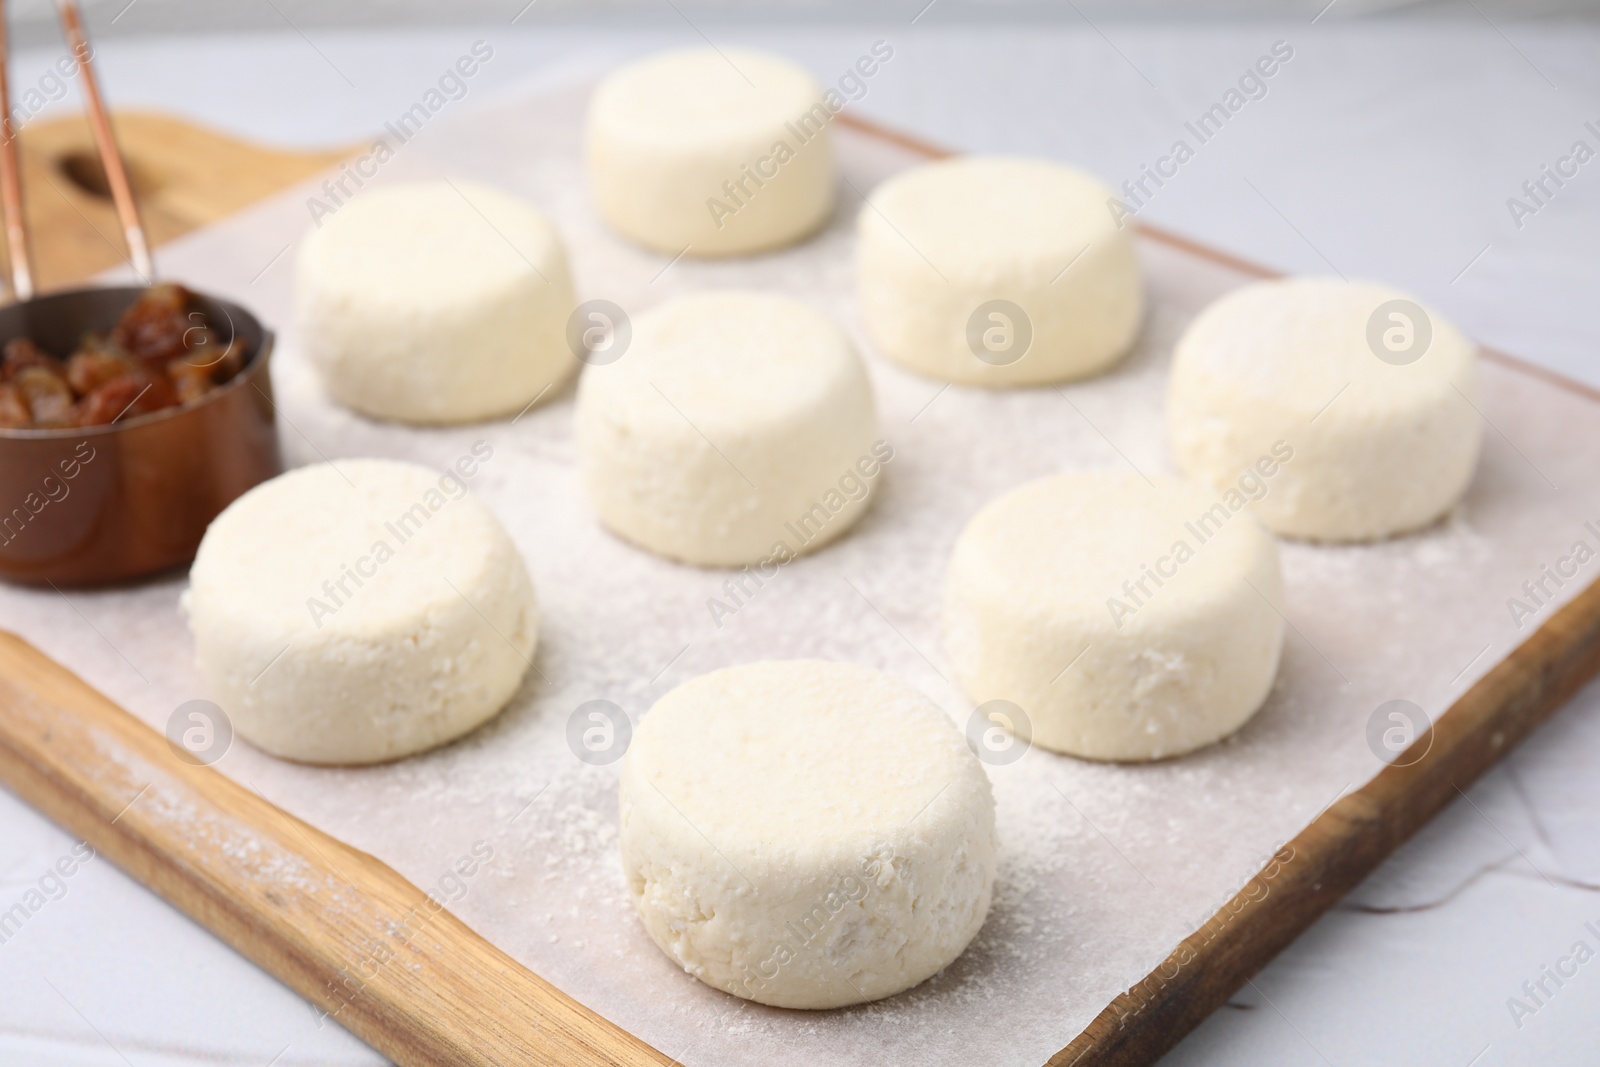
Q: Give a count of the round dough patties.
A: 8